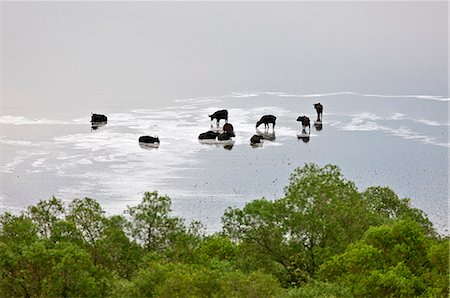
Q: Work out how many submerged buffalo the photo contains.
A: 5